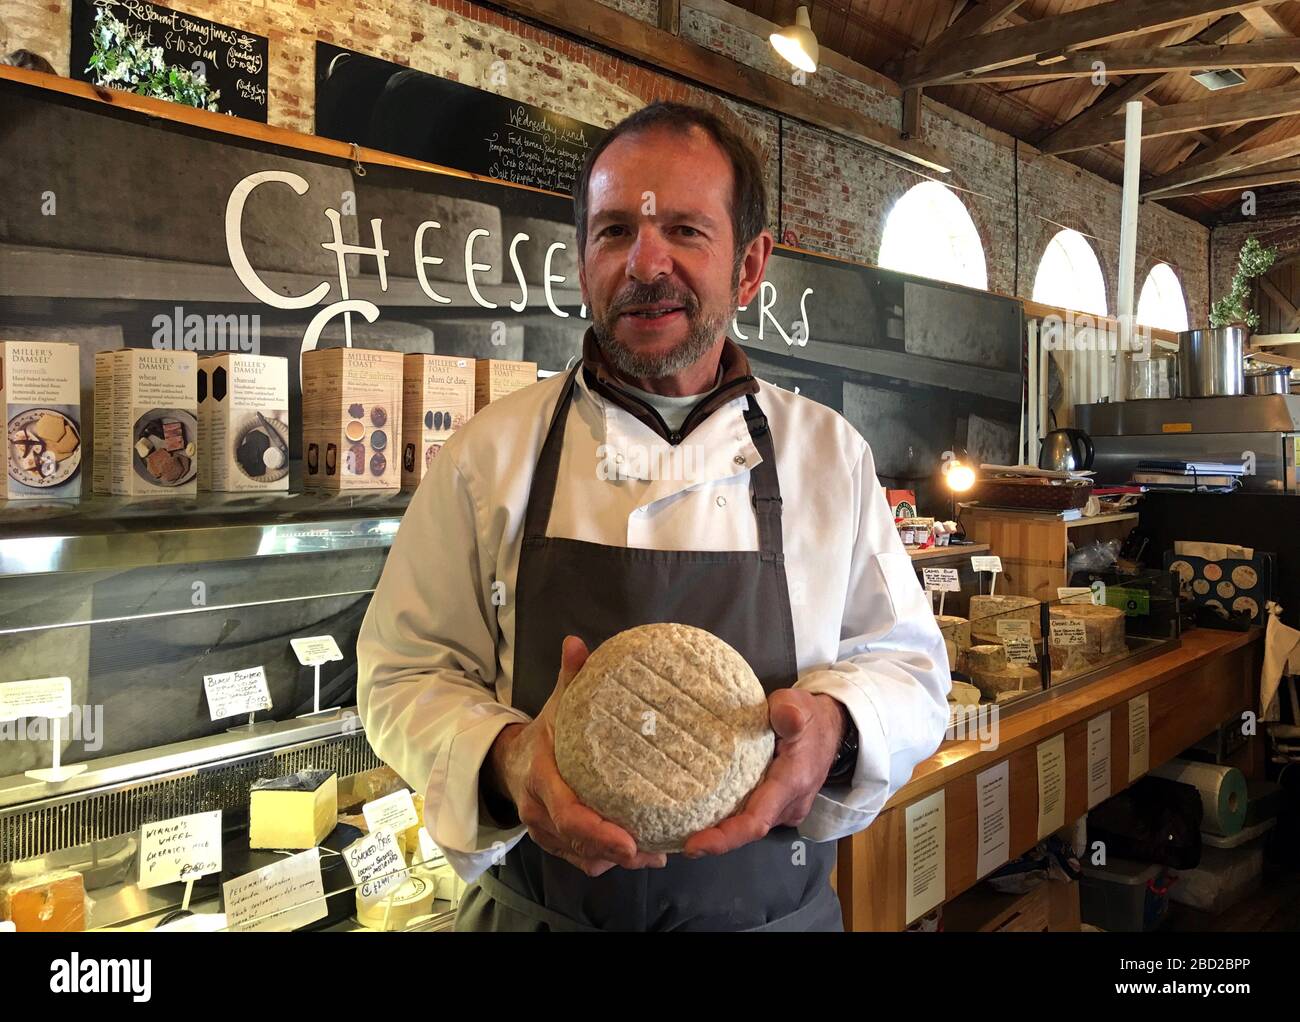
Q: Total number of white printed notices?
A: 5